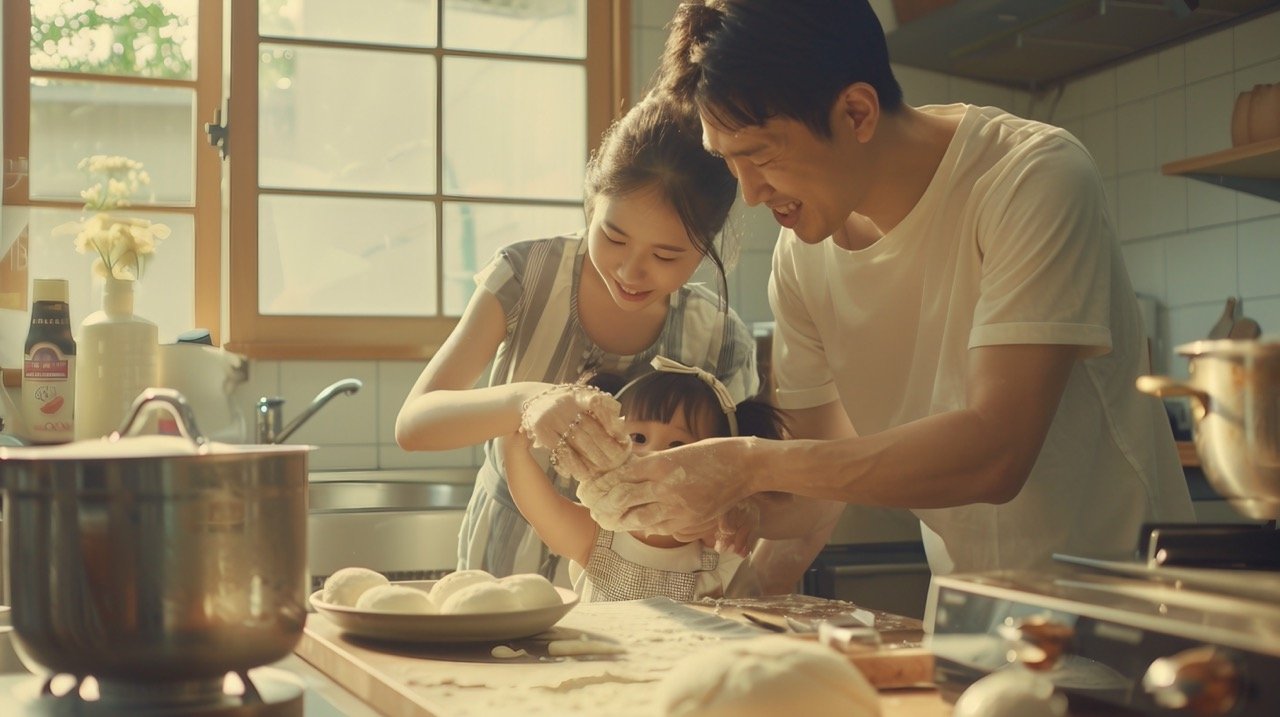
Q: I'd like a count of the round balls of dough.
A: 6